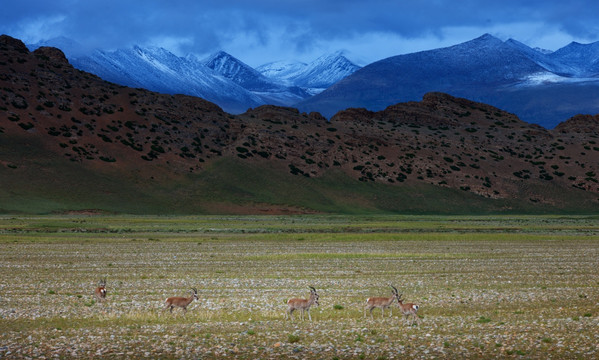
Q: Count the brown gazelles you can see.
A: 5